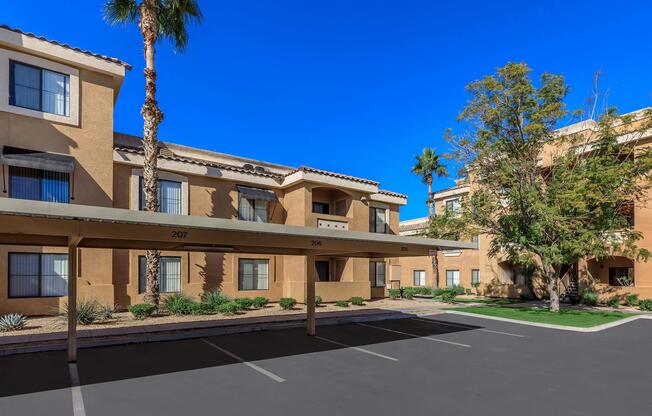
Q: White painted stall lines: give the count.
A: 5